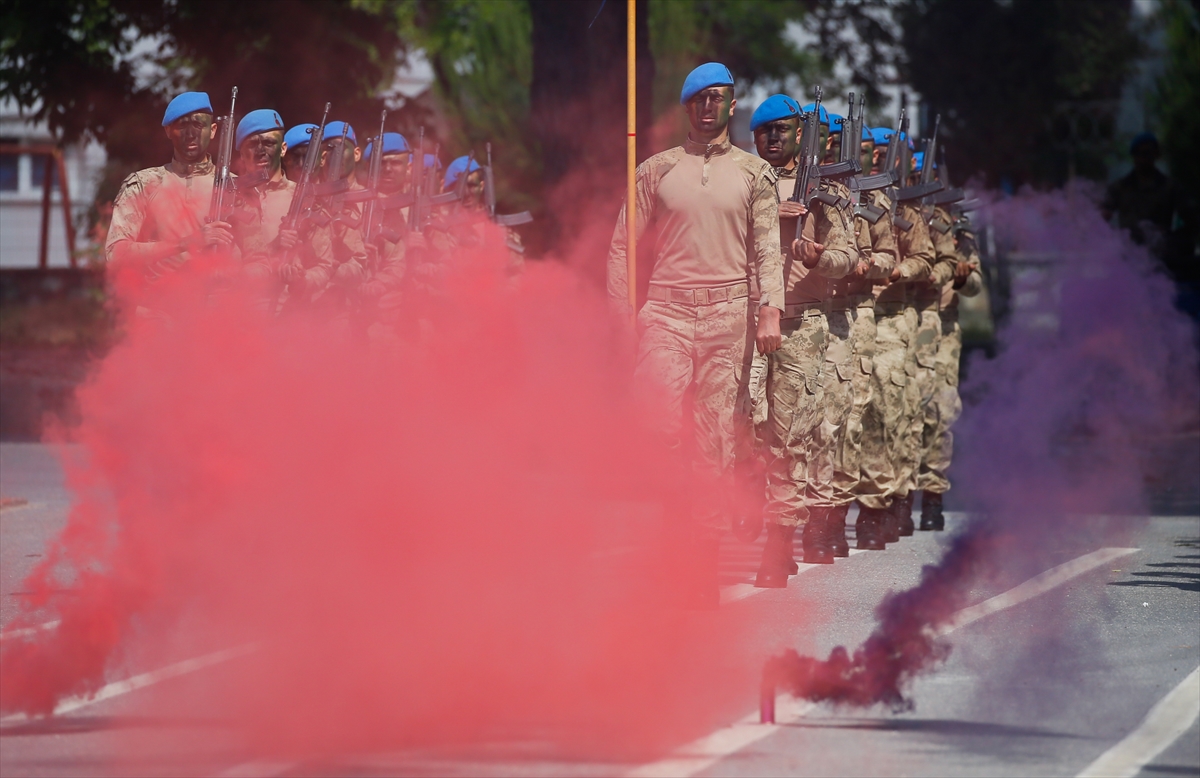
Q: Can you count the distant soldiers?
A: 1